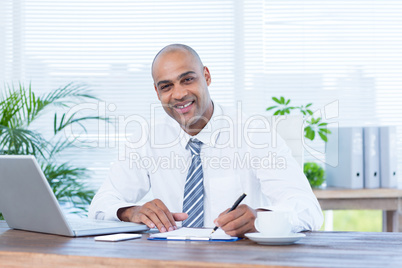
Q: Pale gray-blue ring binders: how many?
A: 3